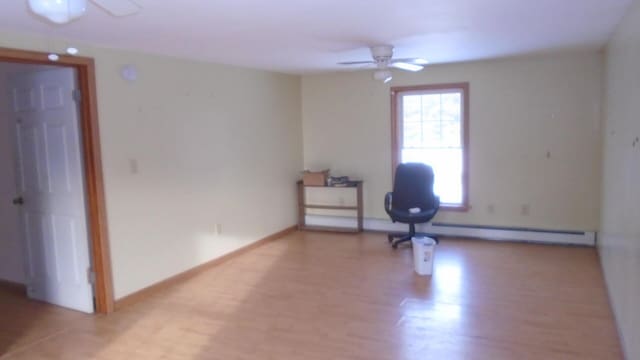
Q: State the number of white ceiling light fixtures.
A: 2